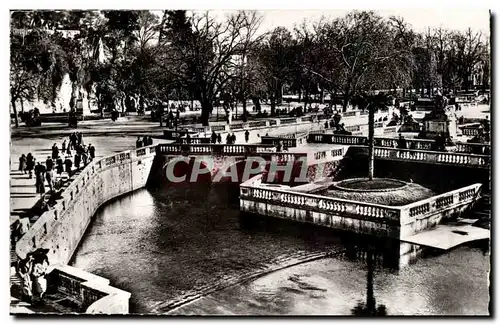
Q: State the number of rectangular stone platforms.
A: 1